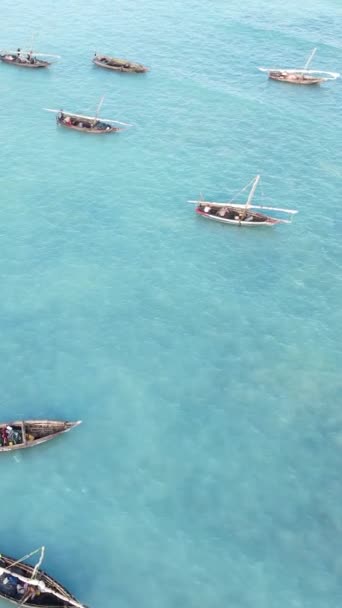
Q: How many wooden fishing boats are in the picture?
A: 7